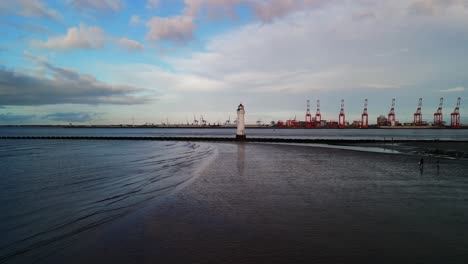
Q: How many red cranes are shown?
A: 8